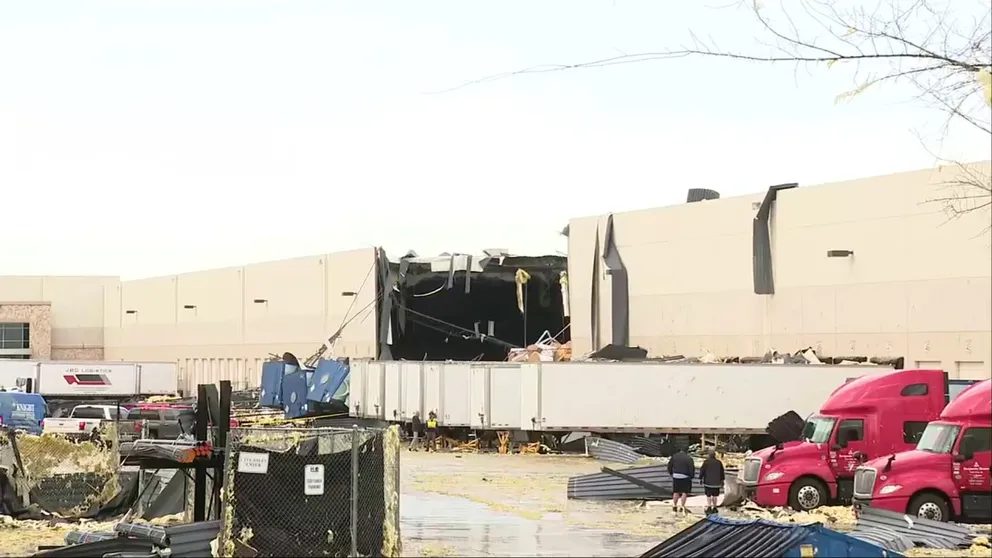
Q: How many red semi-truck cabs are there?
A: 2